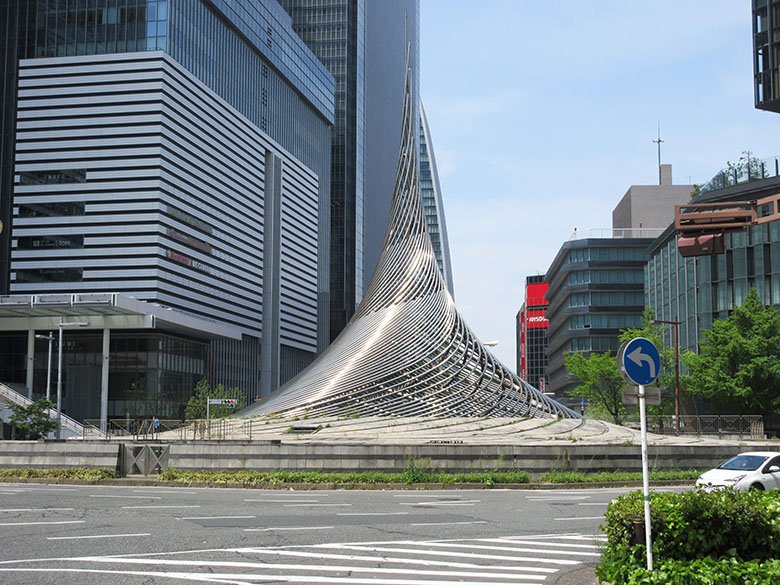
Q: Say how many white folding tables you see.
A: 0